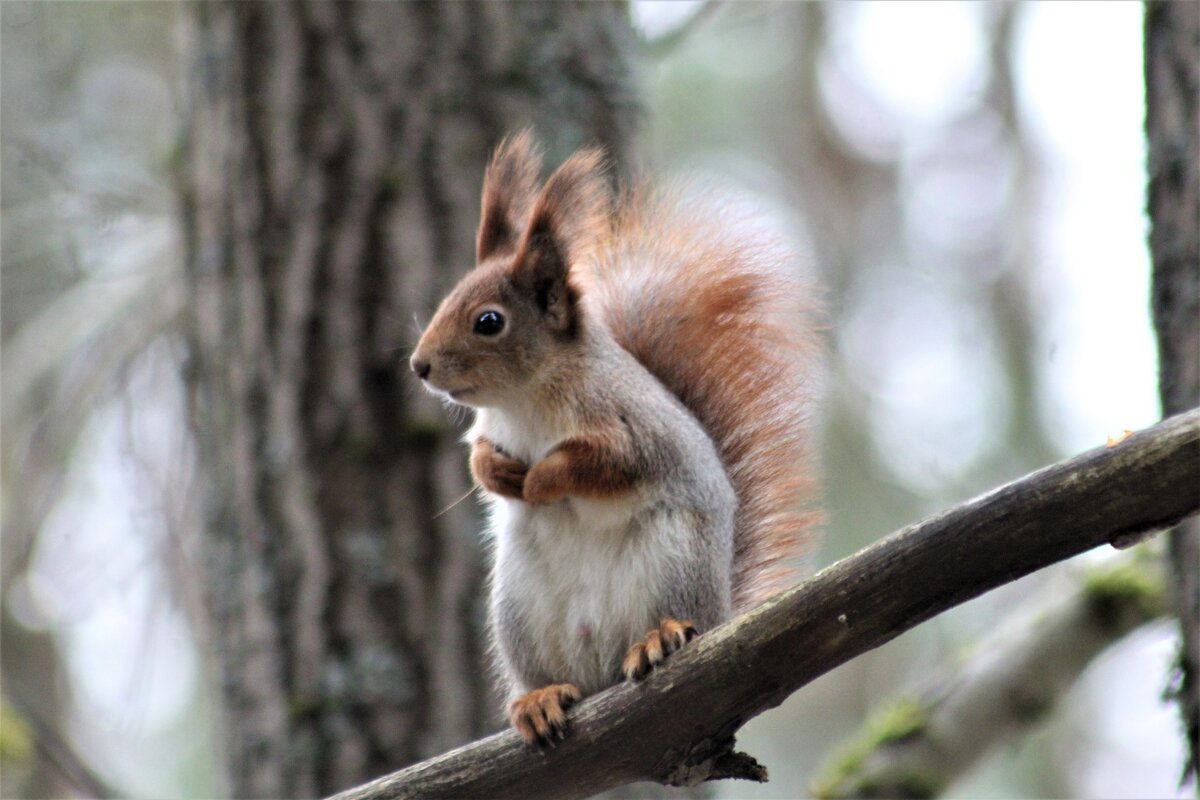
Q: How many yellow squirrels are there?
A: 0